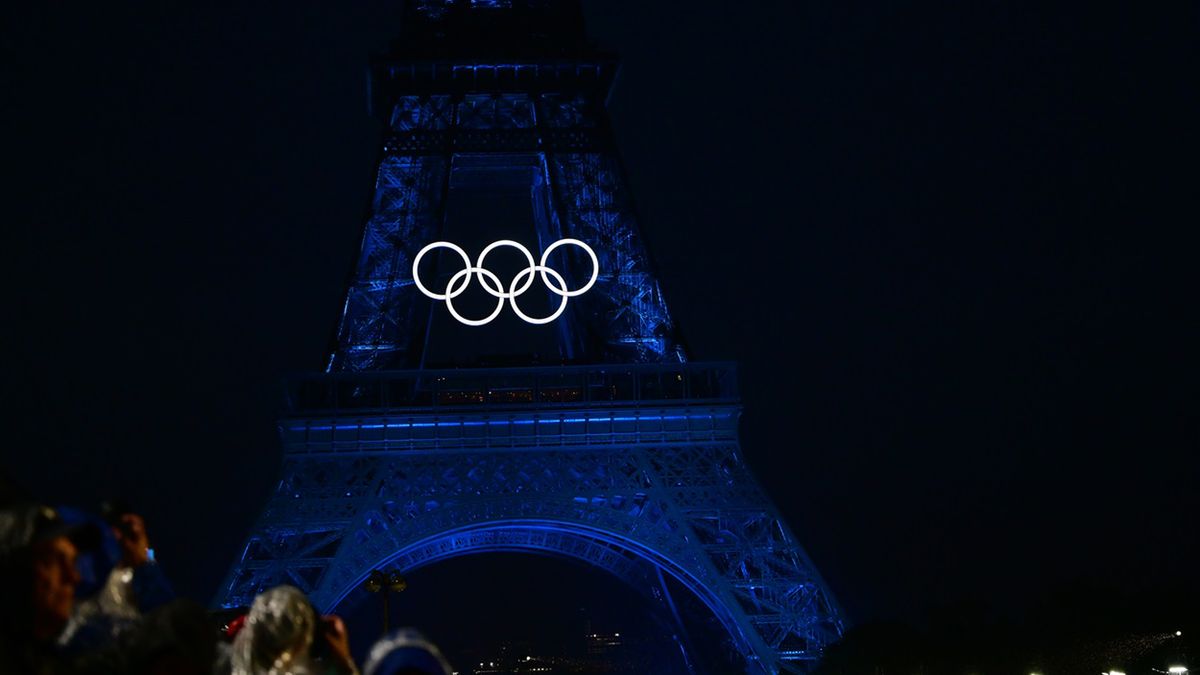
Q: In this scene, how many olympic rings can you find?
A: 5